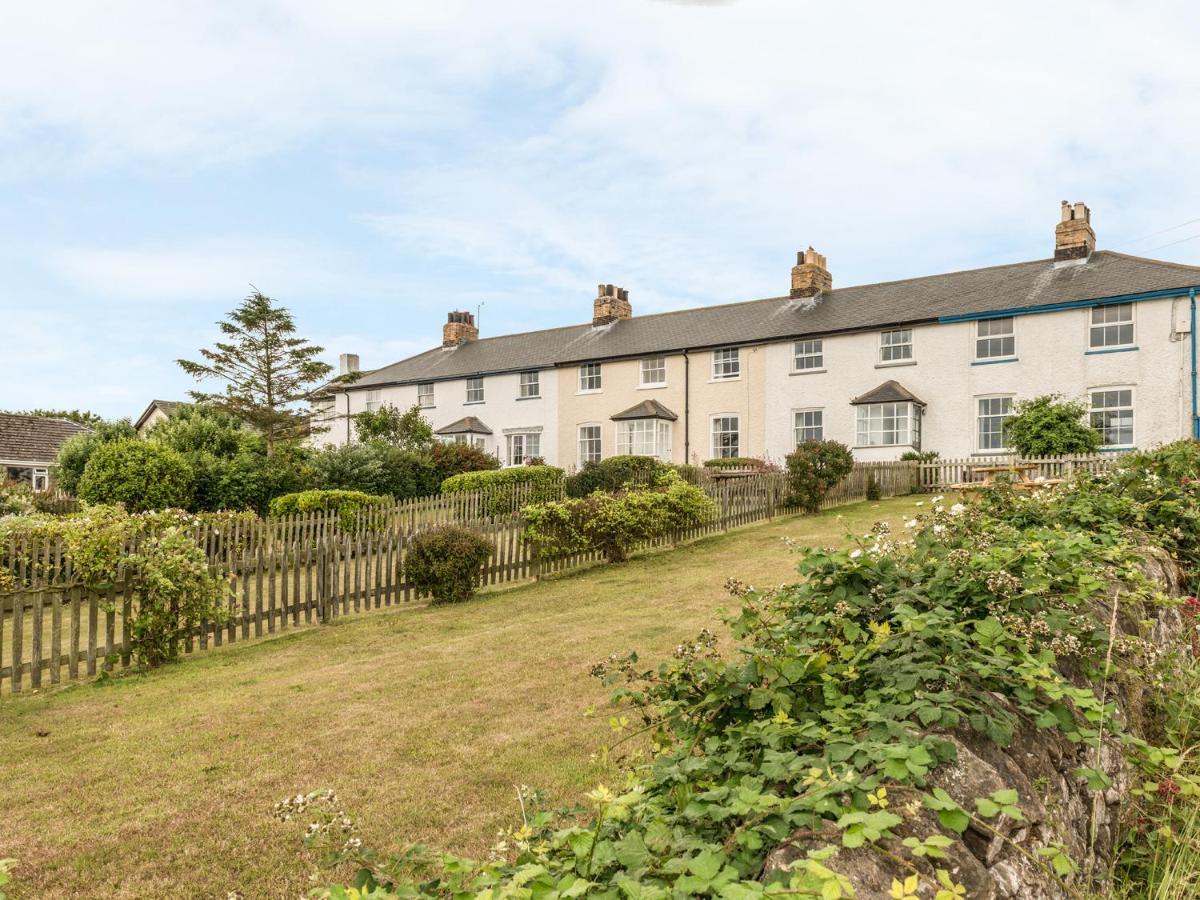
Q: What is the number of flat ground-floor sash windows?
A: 5